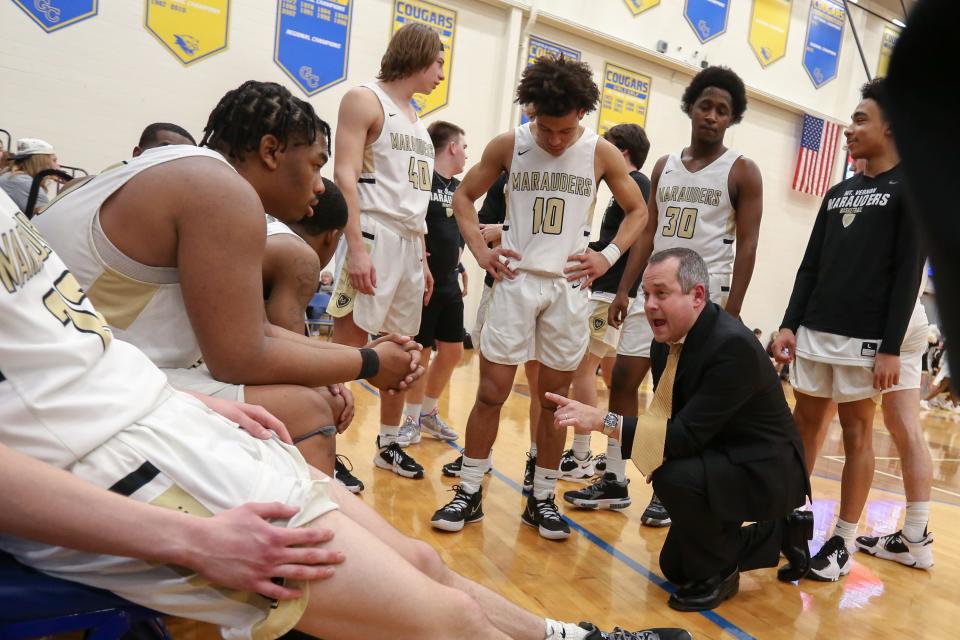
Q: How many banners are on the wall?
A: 11